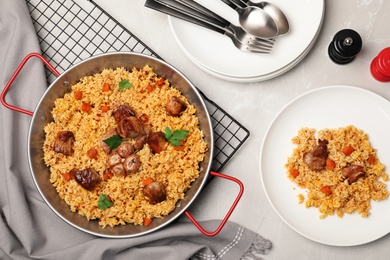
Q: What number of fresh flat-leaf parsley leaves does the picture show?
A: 4